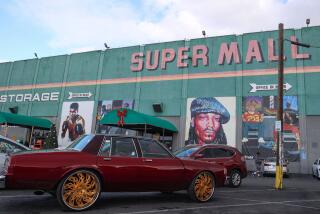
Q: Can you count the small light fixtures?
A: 4